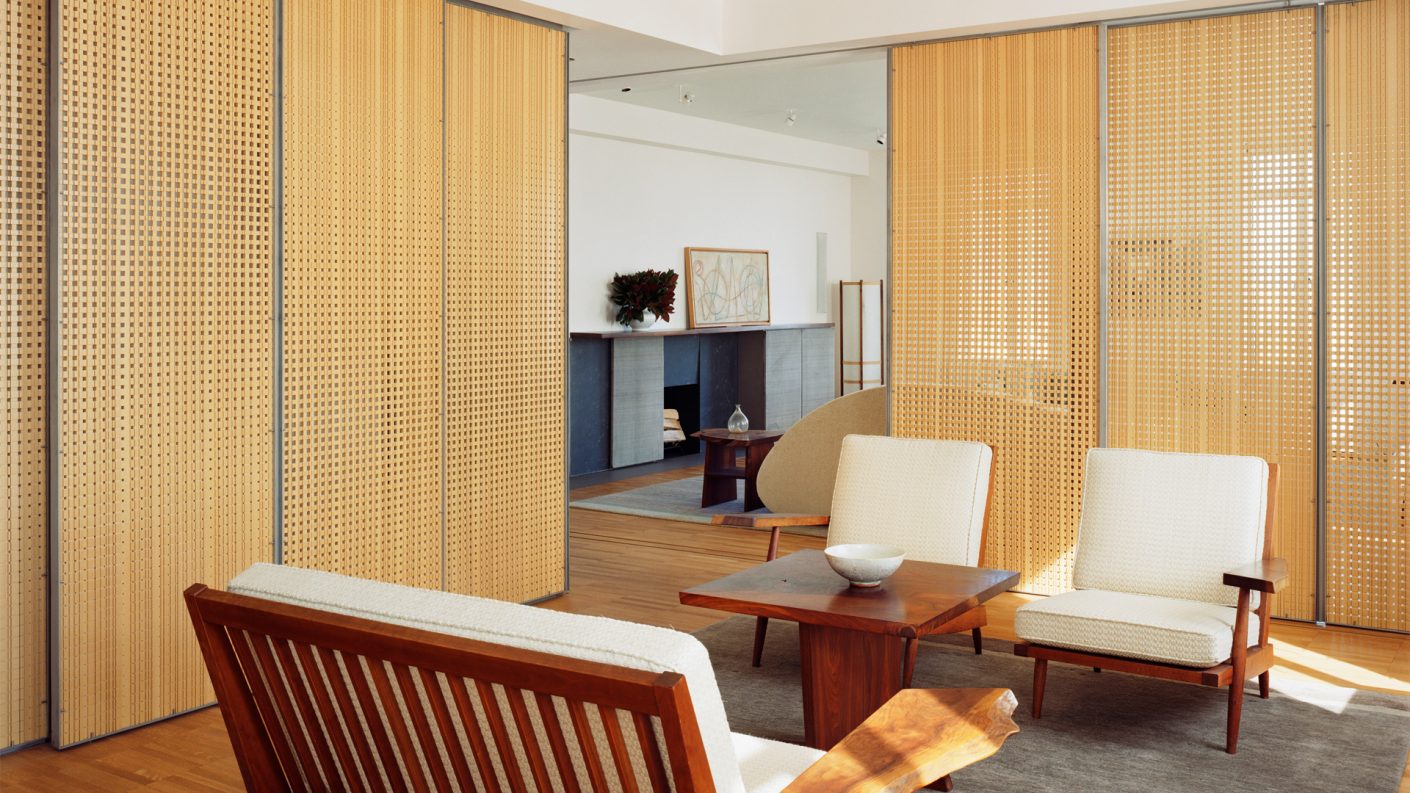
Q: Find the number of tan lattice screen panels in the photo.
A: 7